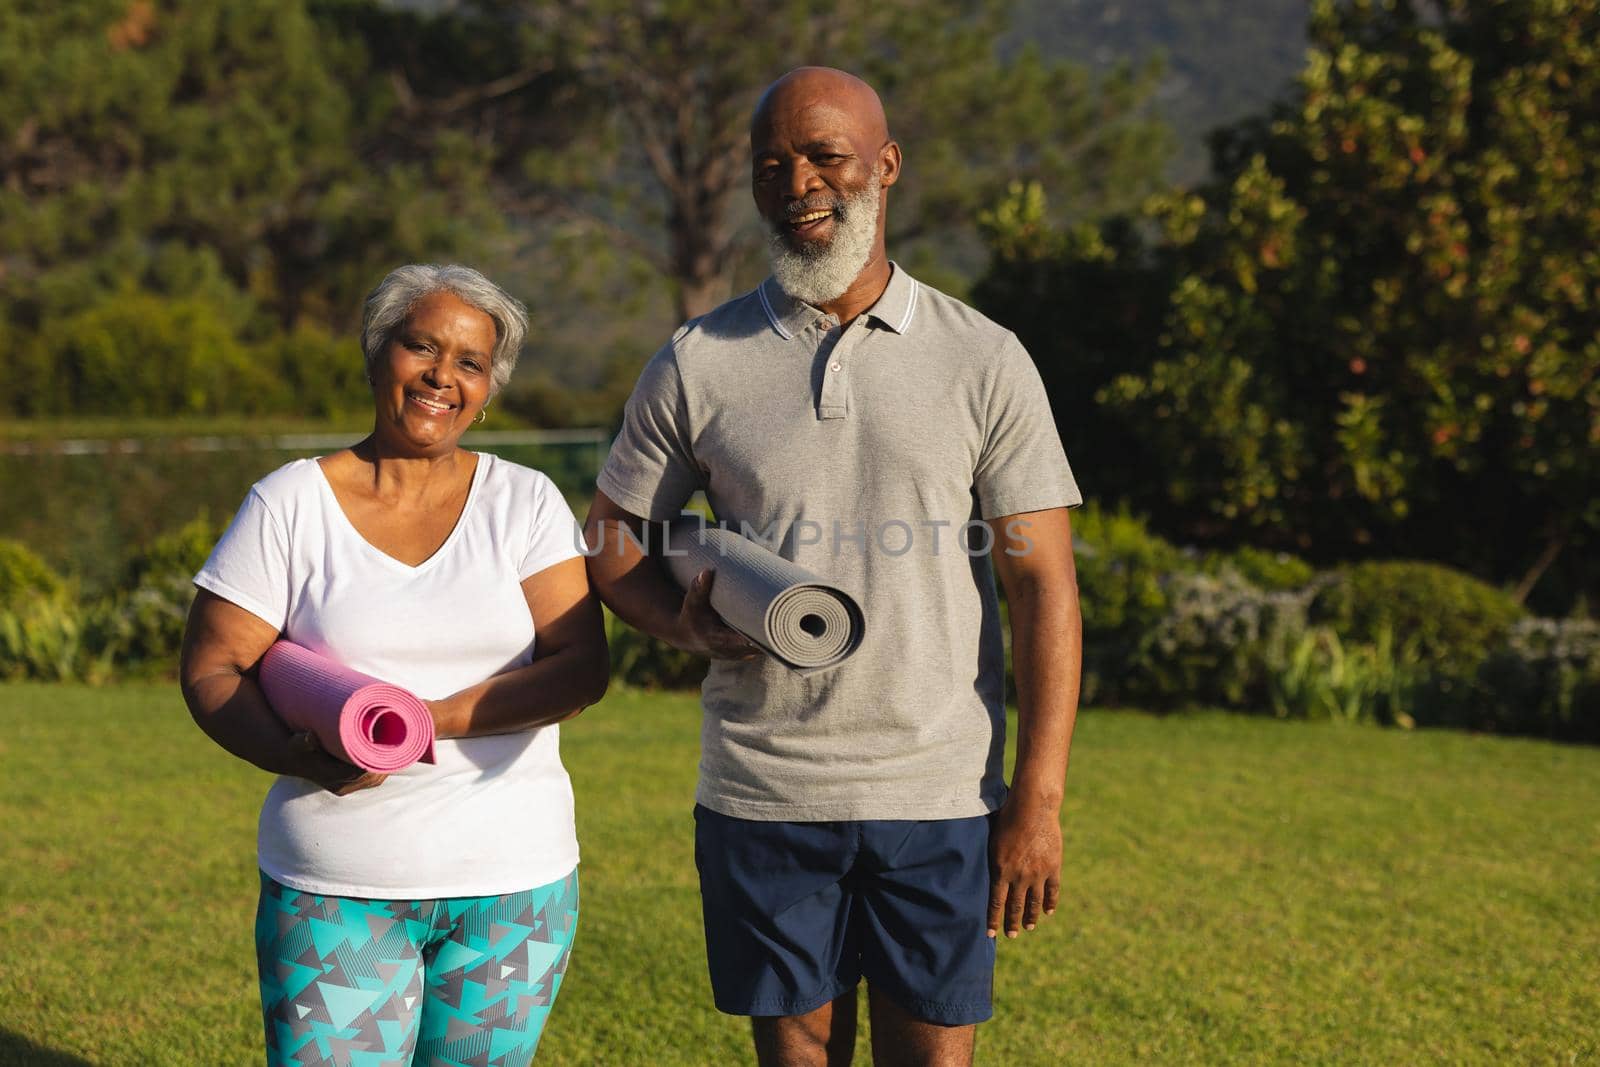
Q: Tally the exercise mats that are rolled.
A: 2